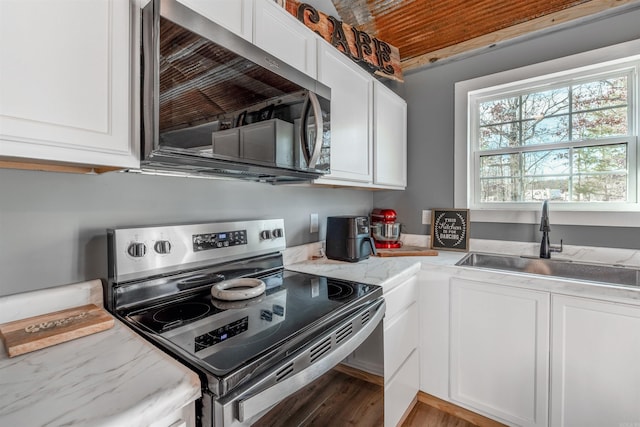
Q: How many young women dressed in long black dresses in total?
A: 0